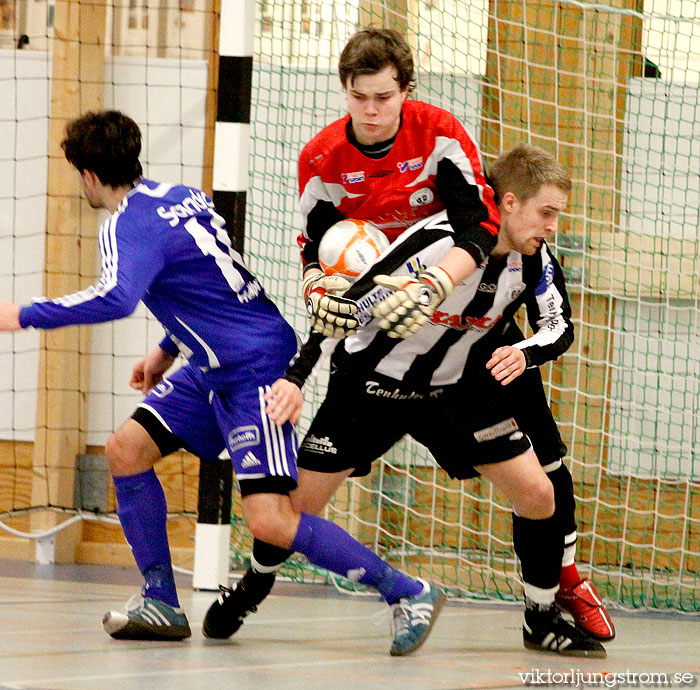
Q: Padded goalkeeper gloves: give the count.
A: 2